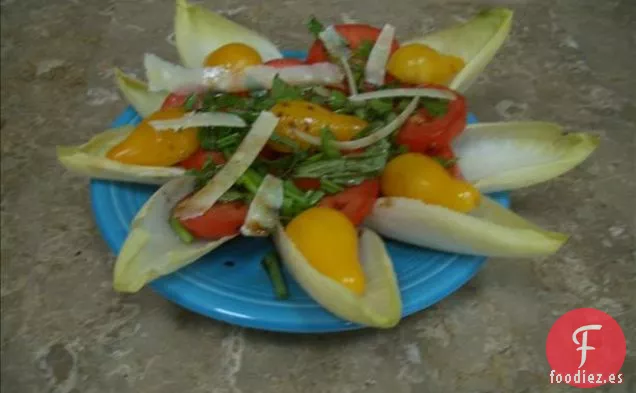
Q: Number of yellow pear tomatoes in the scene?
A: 6